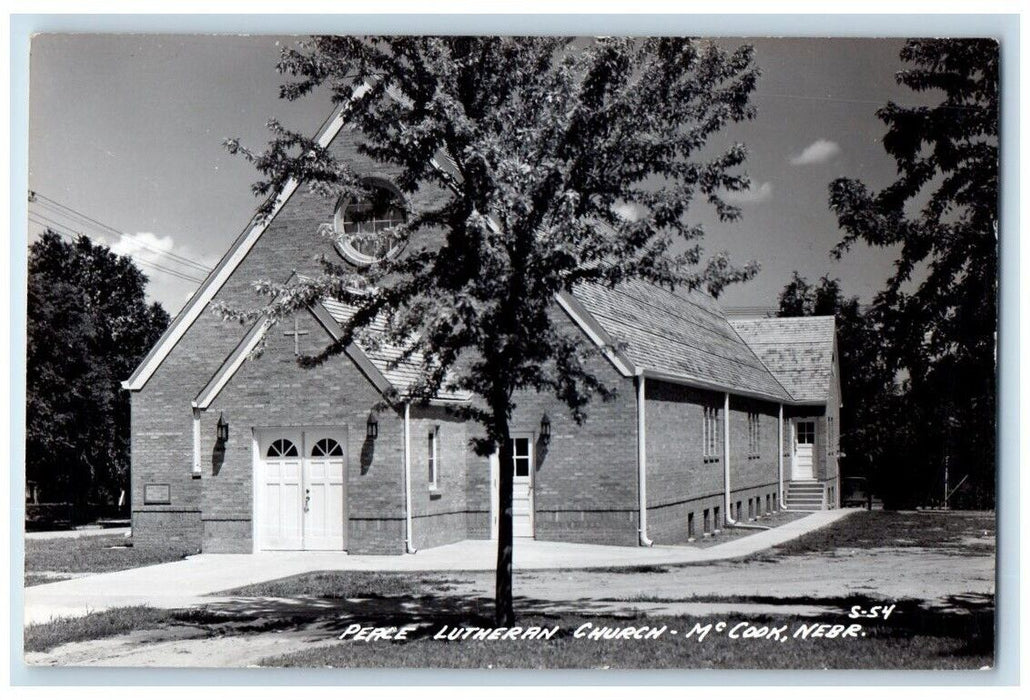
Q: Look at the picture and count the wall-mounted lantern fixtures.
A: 3